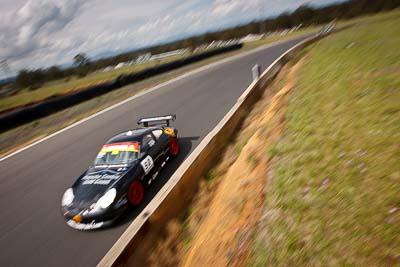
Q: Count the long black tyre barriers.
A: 1